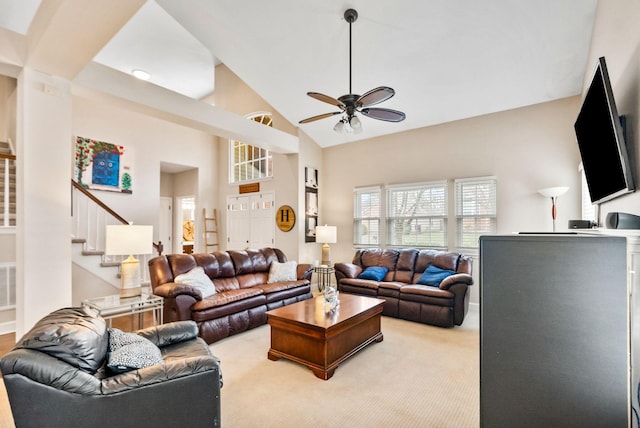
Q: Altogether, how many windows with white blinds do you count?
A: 3